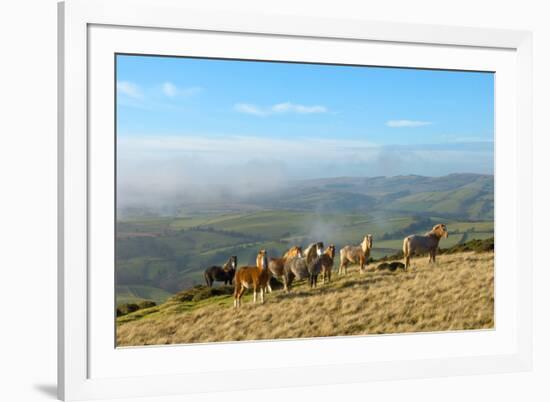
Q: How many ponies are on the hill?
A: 7